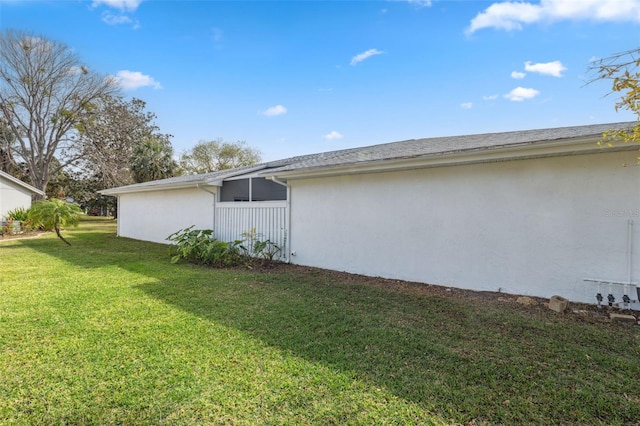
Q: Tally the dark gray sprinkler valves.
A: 3